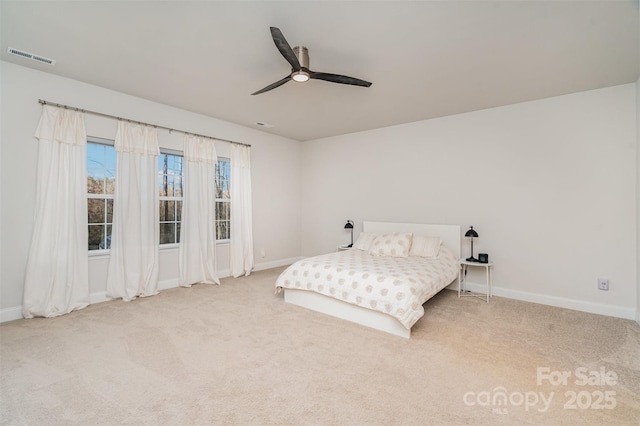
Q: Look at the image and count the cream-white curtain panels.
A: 4